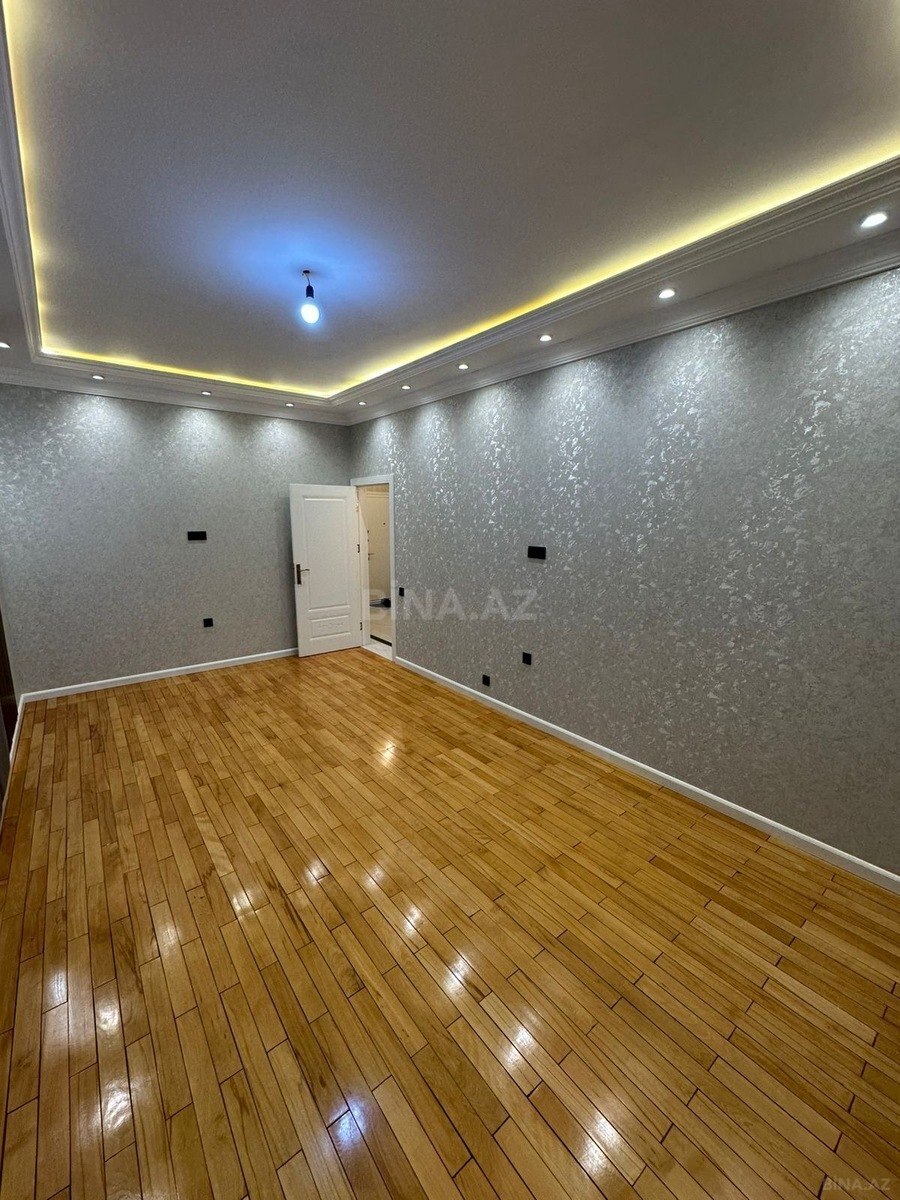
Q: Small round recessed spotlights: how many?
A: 10